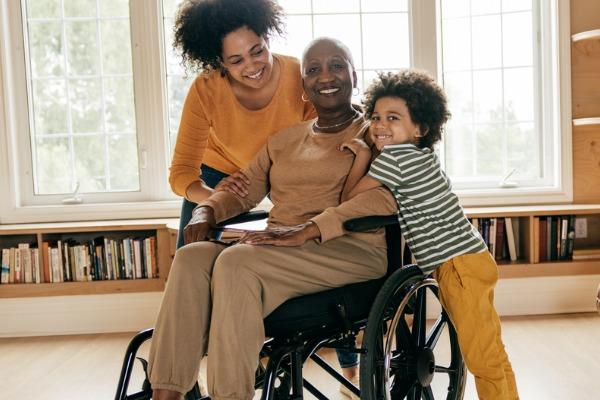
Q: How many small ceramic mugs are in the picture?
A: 0